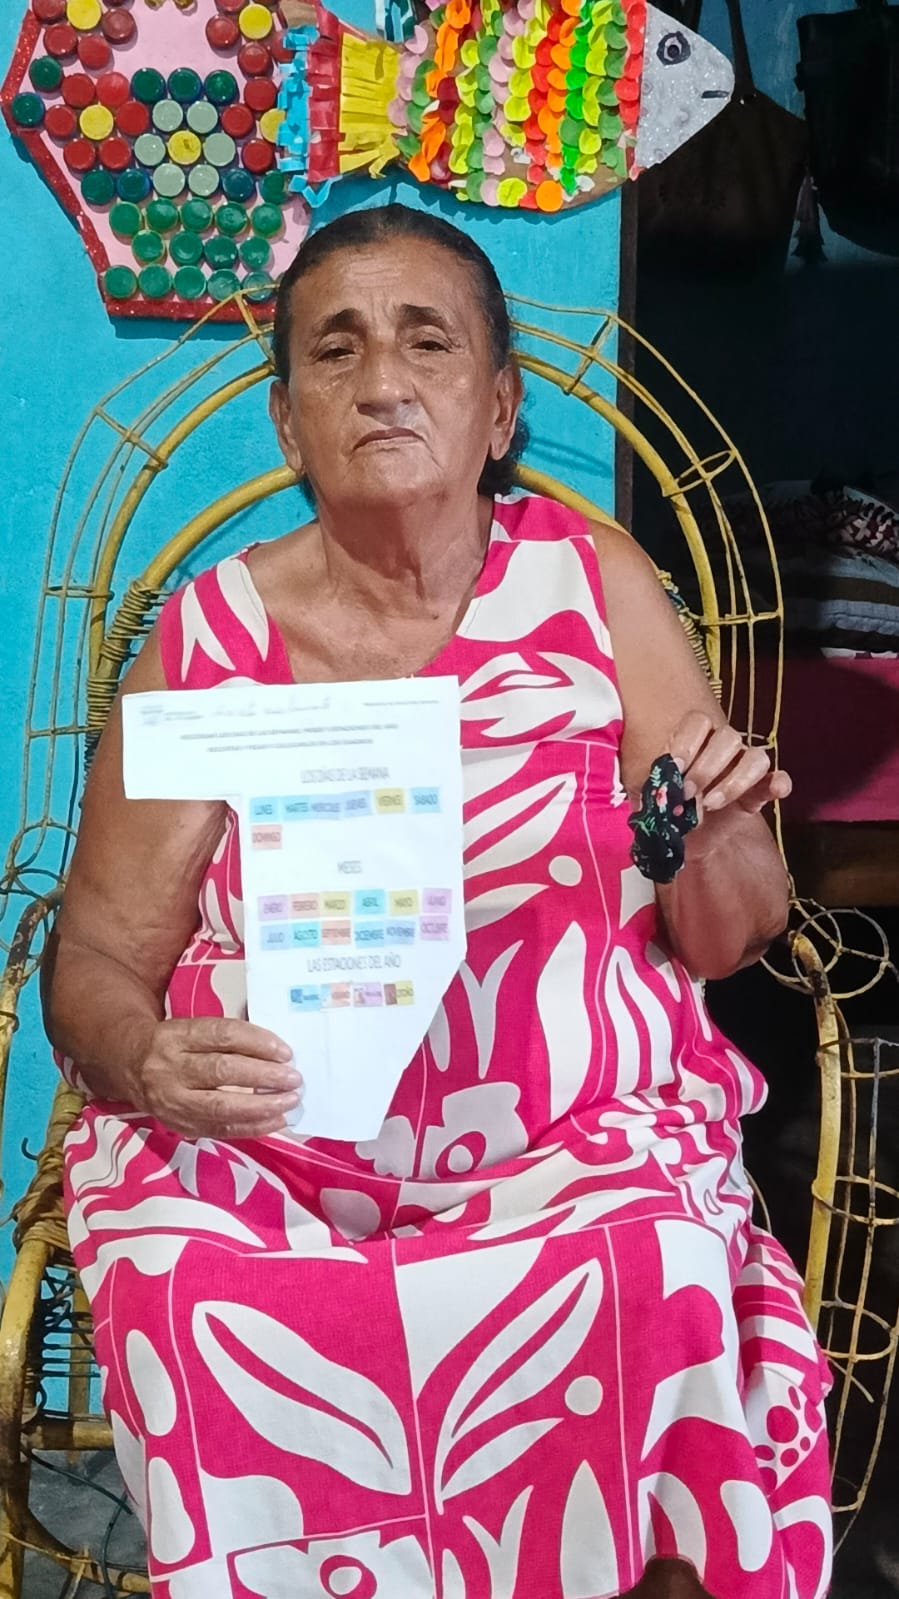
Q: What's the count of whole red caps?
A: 14